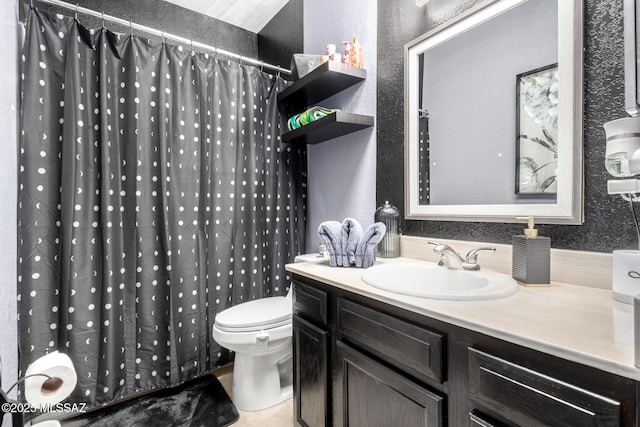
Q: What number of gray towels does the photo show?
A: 3